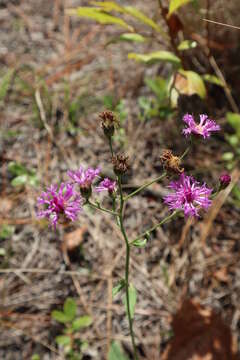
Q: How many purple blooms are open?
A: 5